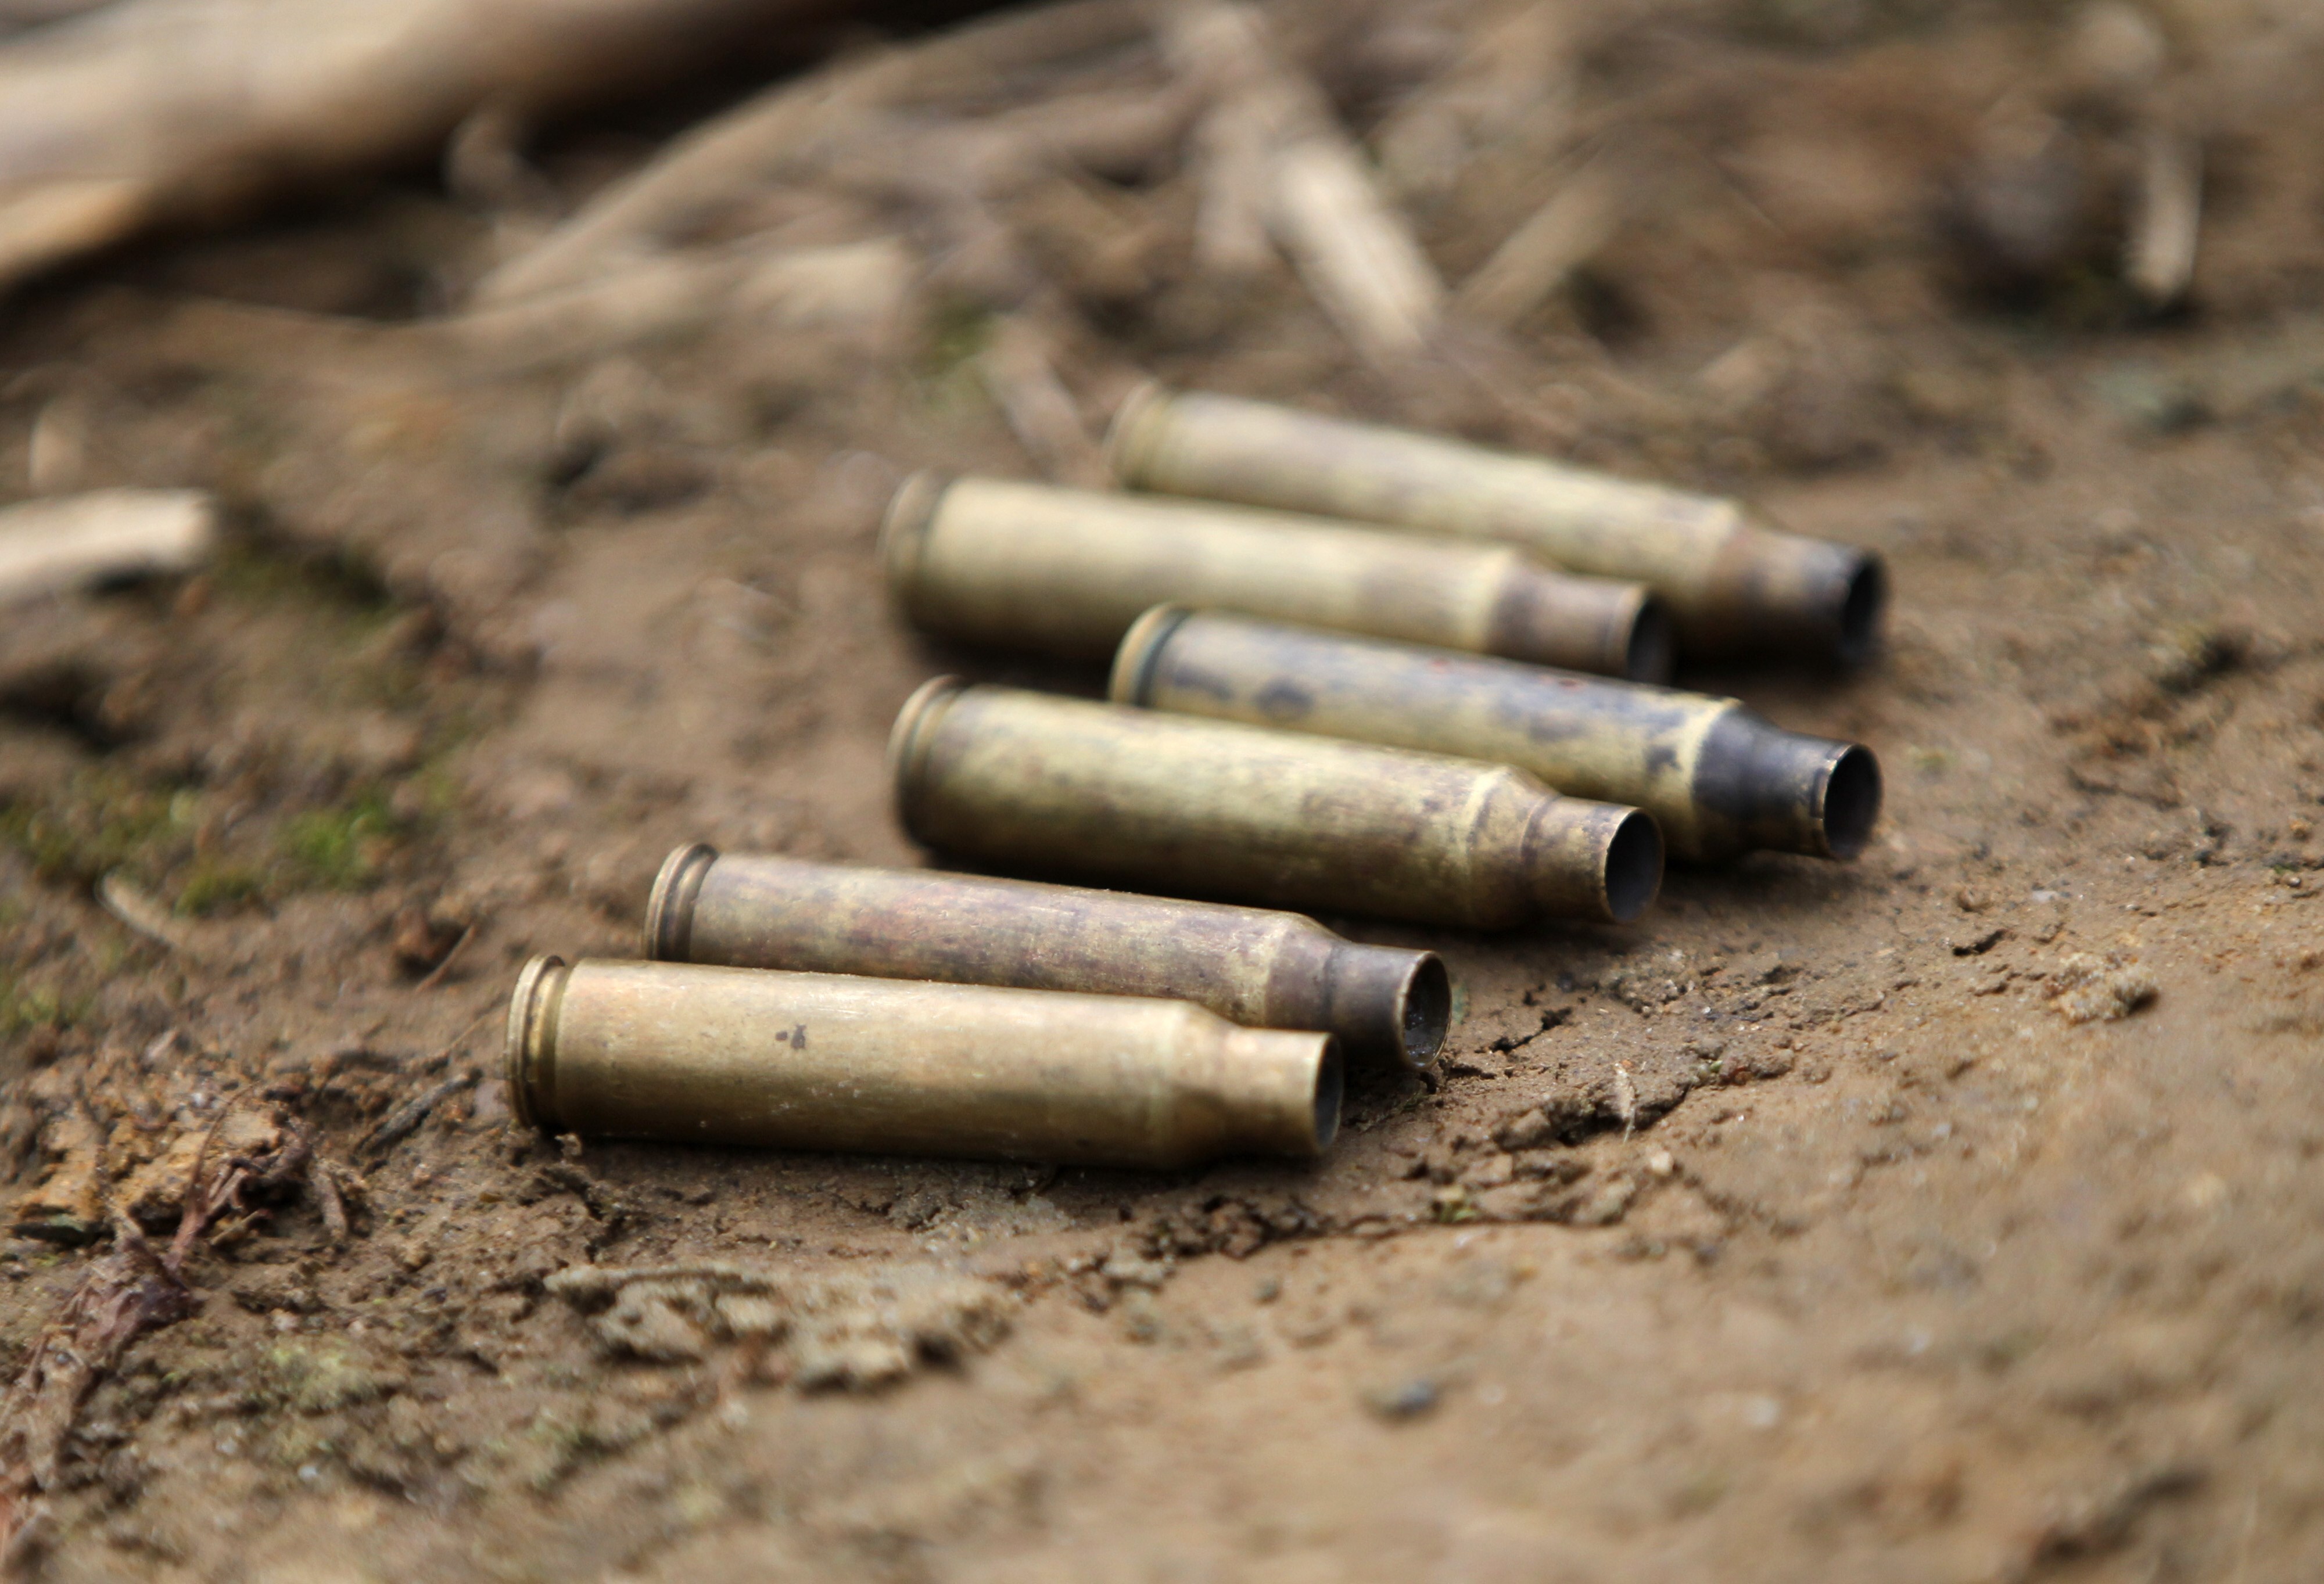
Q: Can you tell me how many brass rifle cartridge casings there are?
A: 6